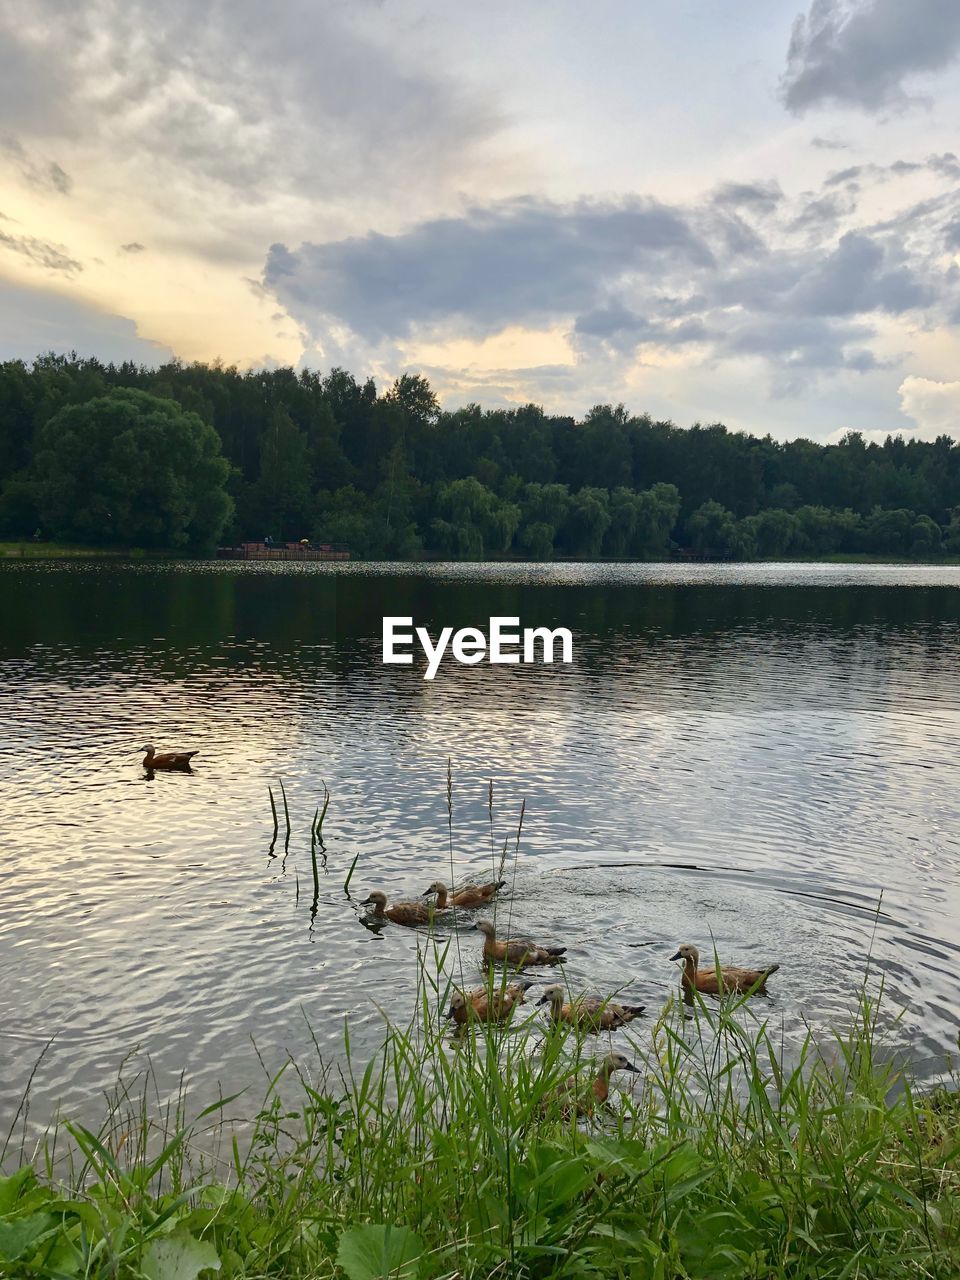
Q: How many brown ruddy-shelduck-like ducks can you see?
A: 8